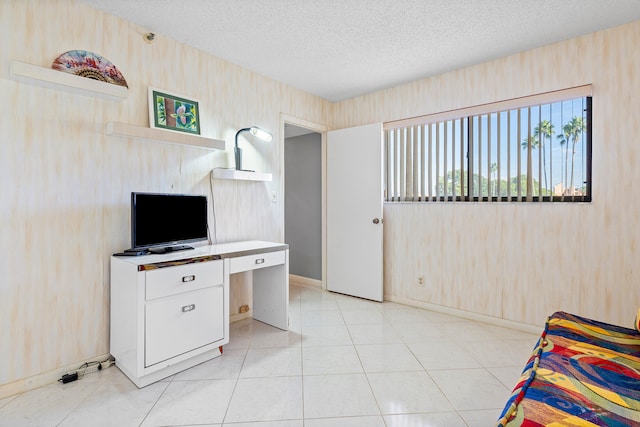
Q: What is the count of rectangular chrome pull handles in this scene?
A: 3